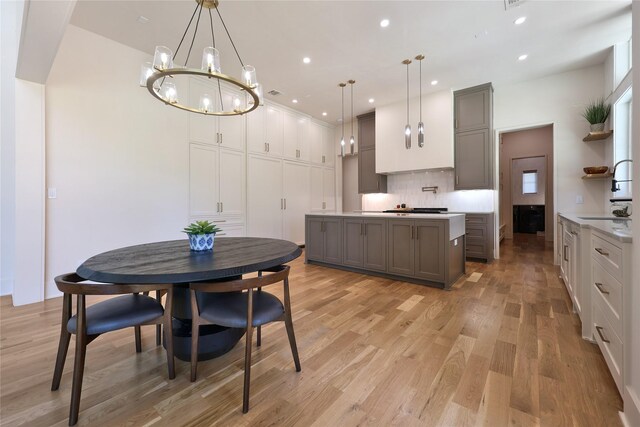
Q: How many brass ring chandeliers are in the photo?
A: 1